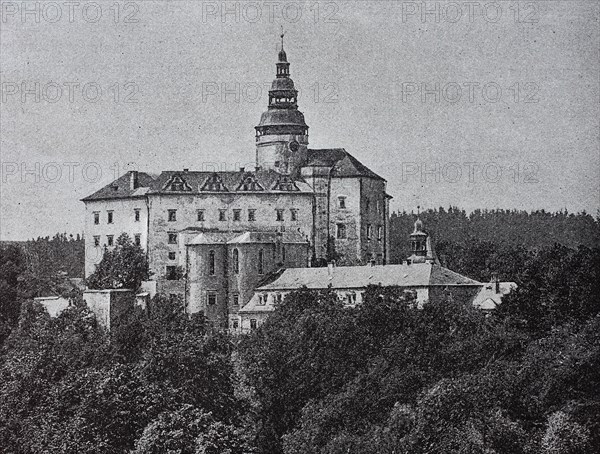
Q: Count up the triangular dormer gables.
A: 4